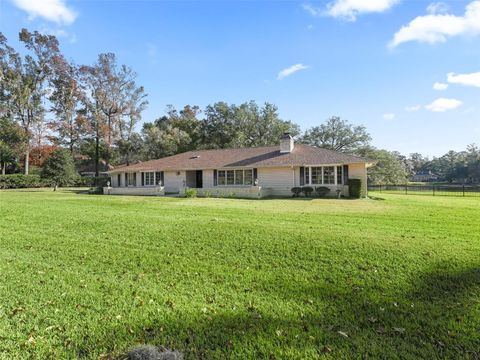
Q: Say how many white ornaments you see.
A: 3